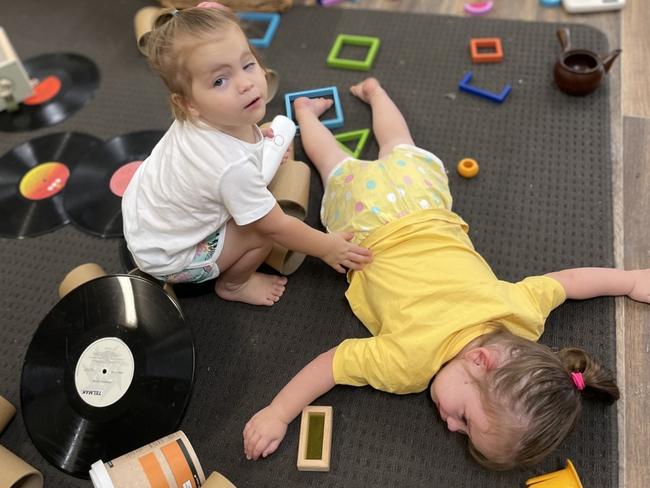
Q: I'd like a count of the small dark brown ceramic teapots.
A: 1